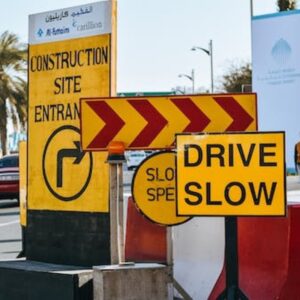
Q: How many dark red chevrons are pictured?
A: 4